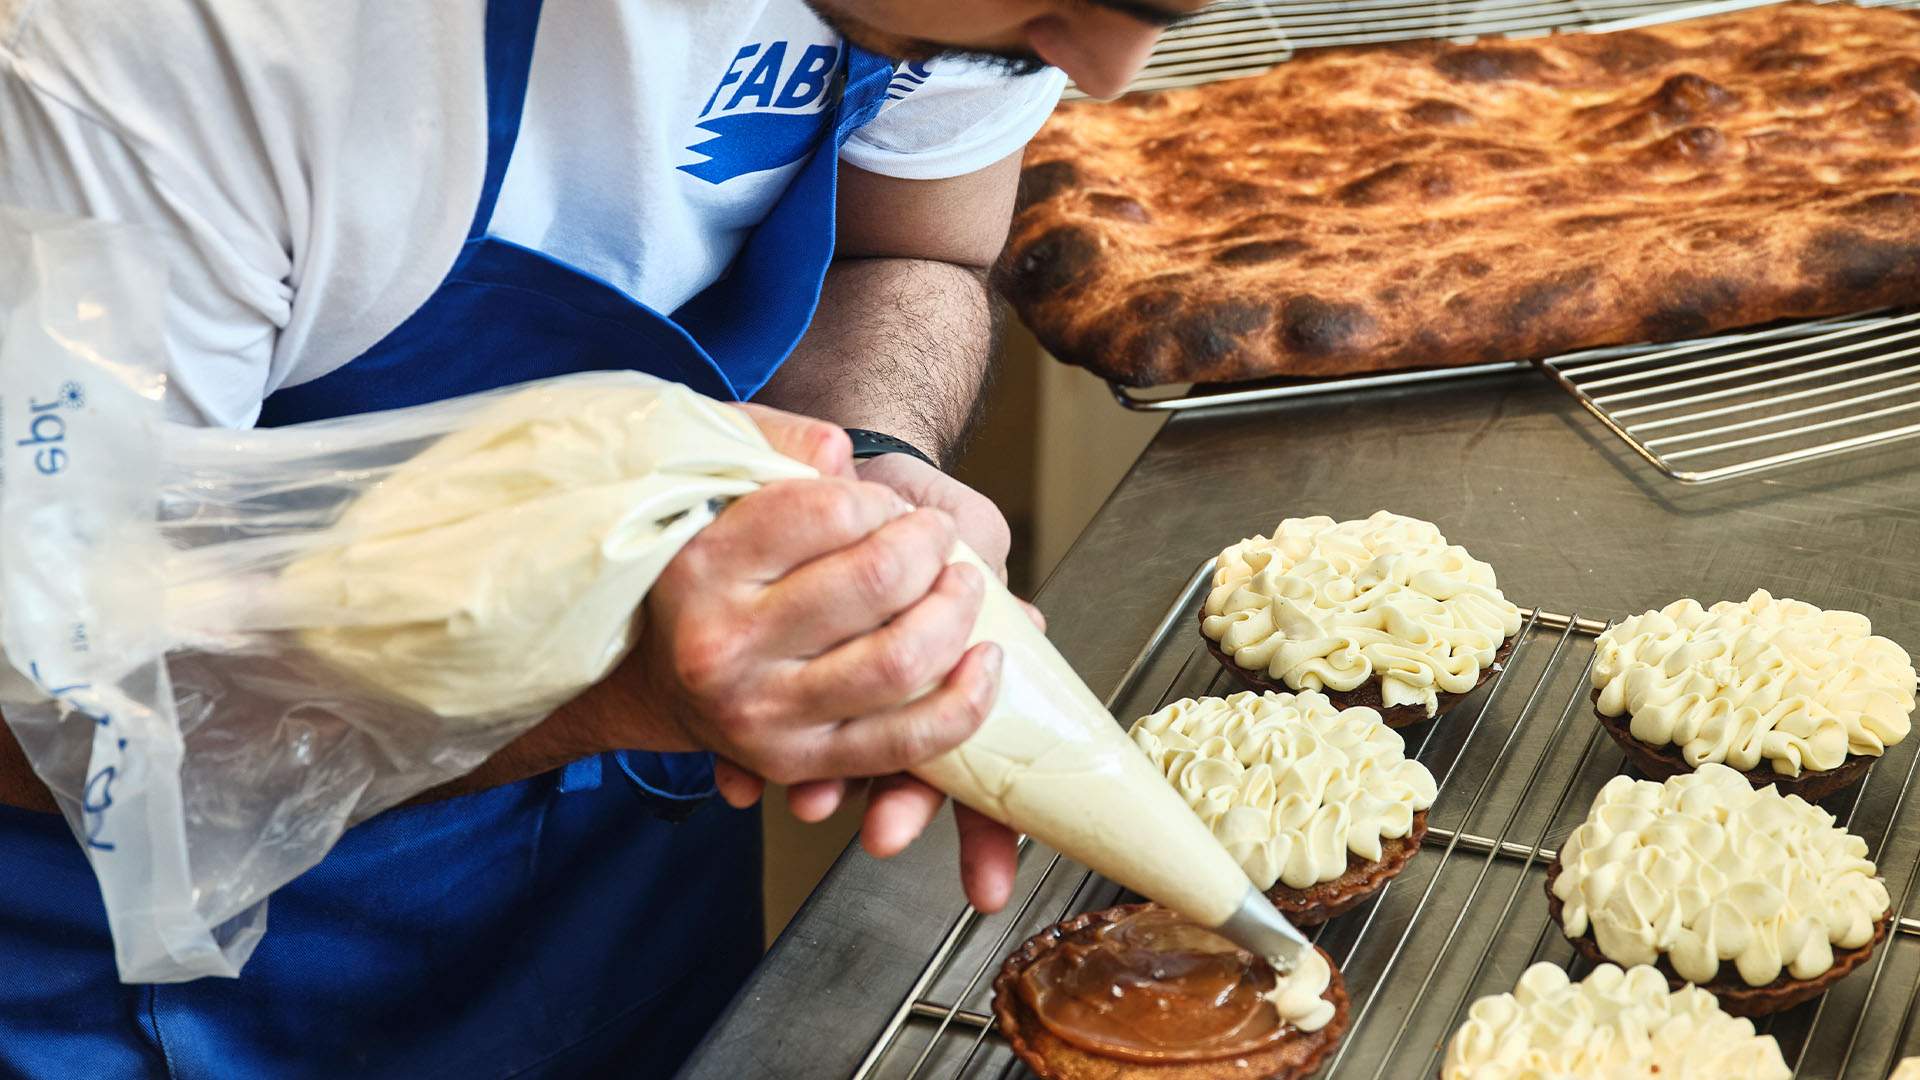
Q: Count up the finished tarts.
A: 5